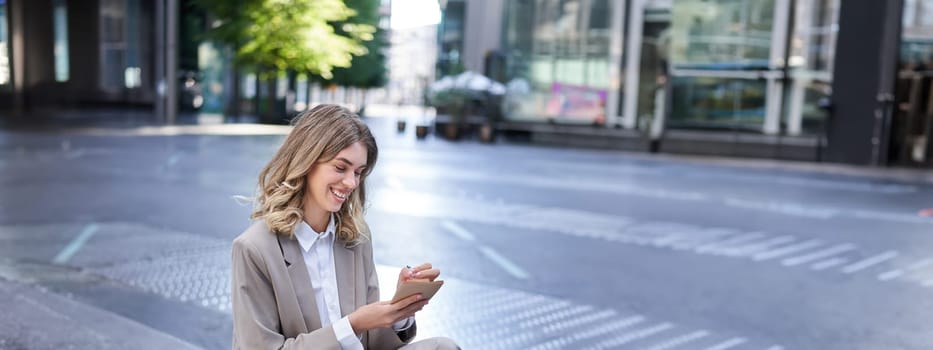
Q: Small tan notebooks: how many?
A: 1